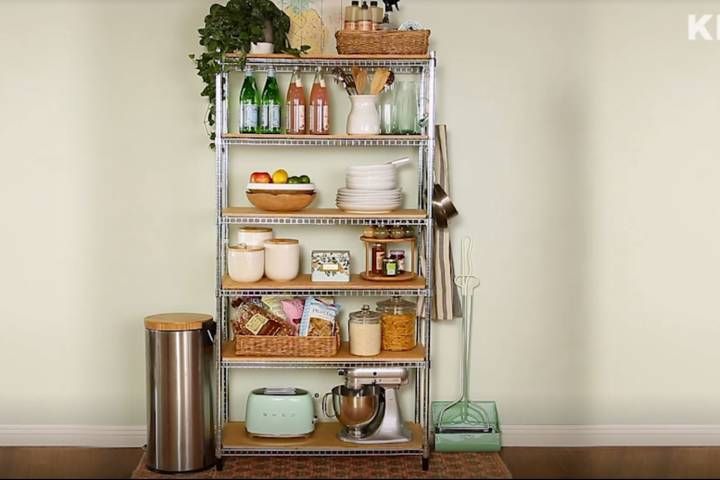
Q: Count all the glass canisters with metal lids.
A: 2